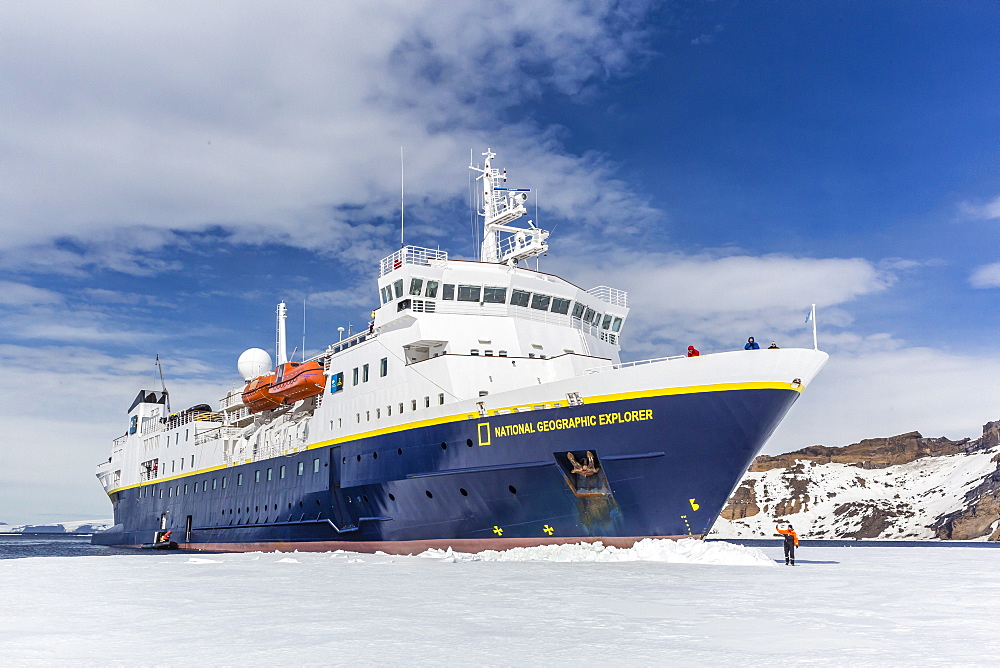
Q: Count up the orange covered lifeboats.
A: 2